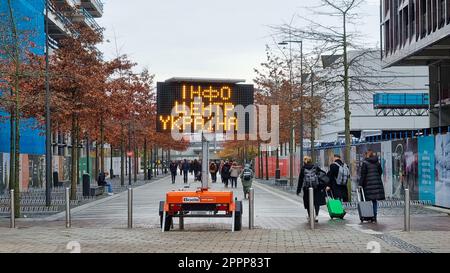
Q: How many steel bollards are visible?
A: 6